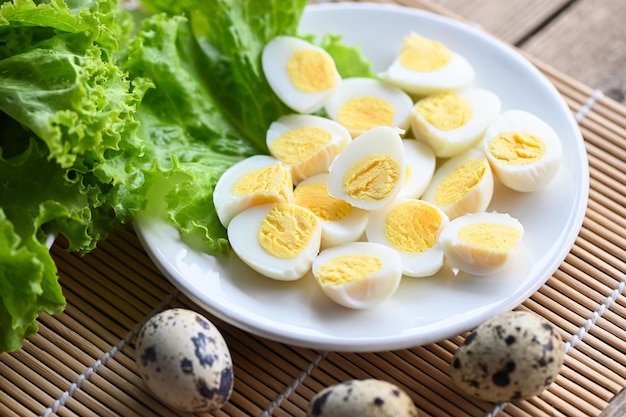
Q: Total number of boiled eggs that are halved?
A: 15